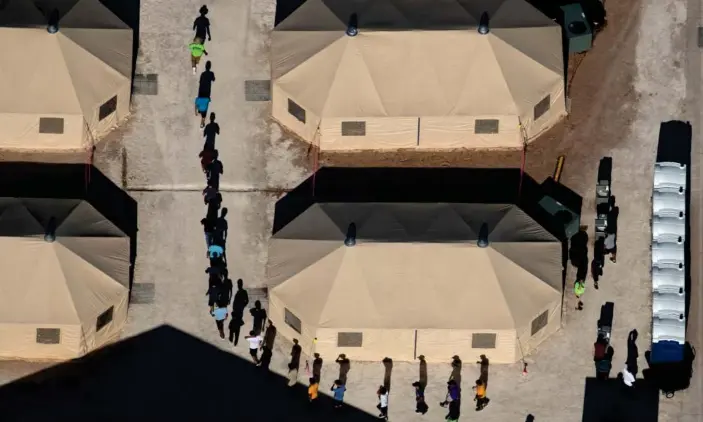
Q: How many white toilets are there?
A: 7